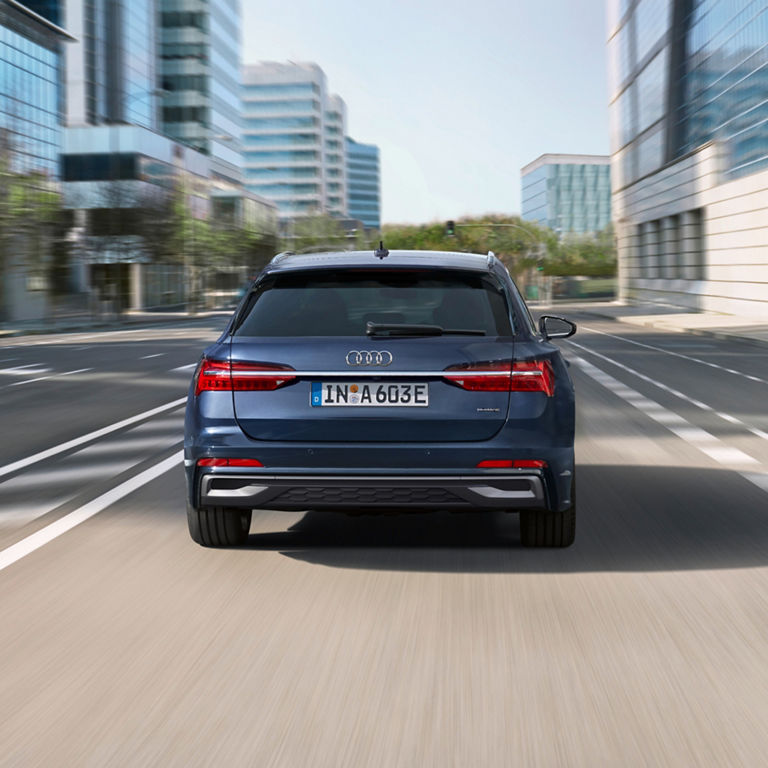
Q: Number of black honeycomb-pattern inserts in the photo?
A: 1